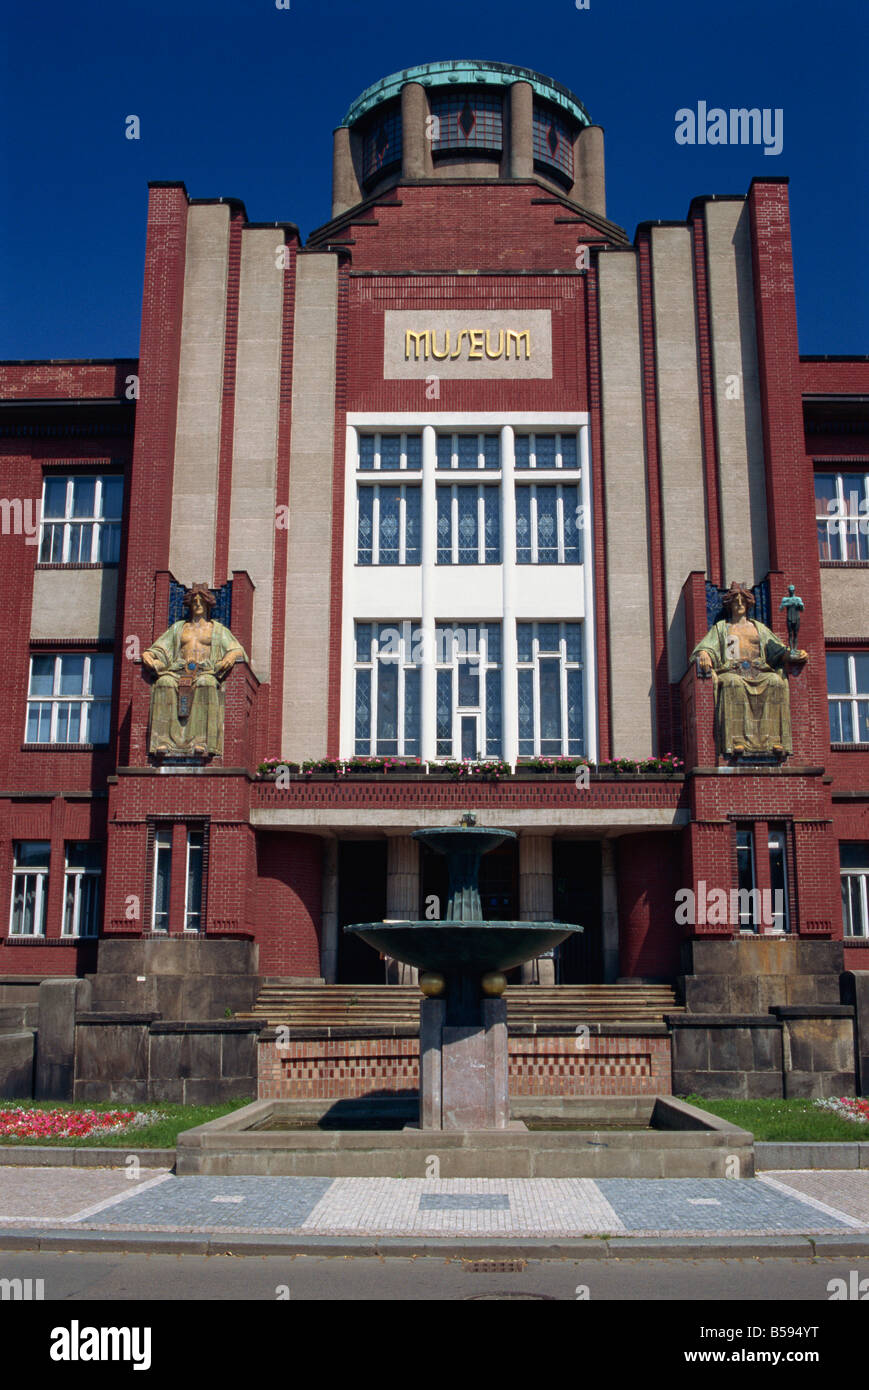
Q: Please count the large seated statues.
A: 2